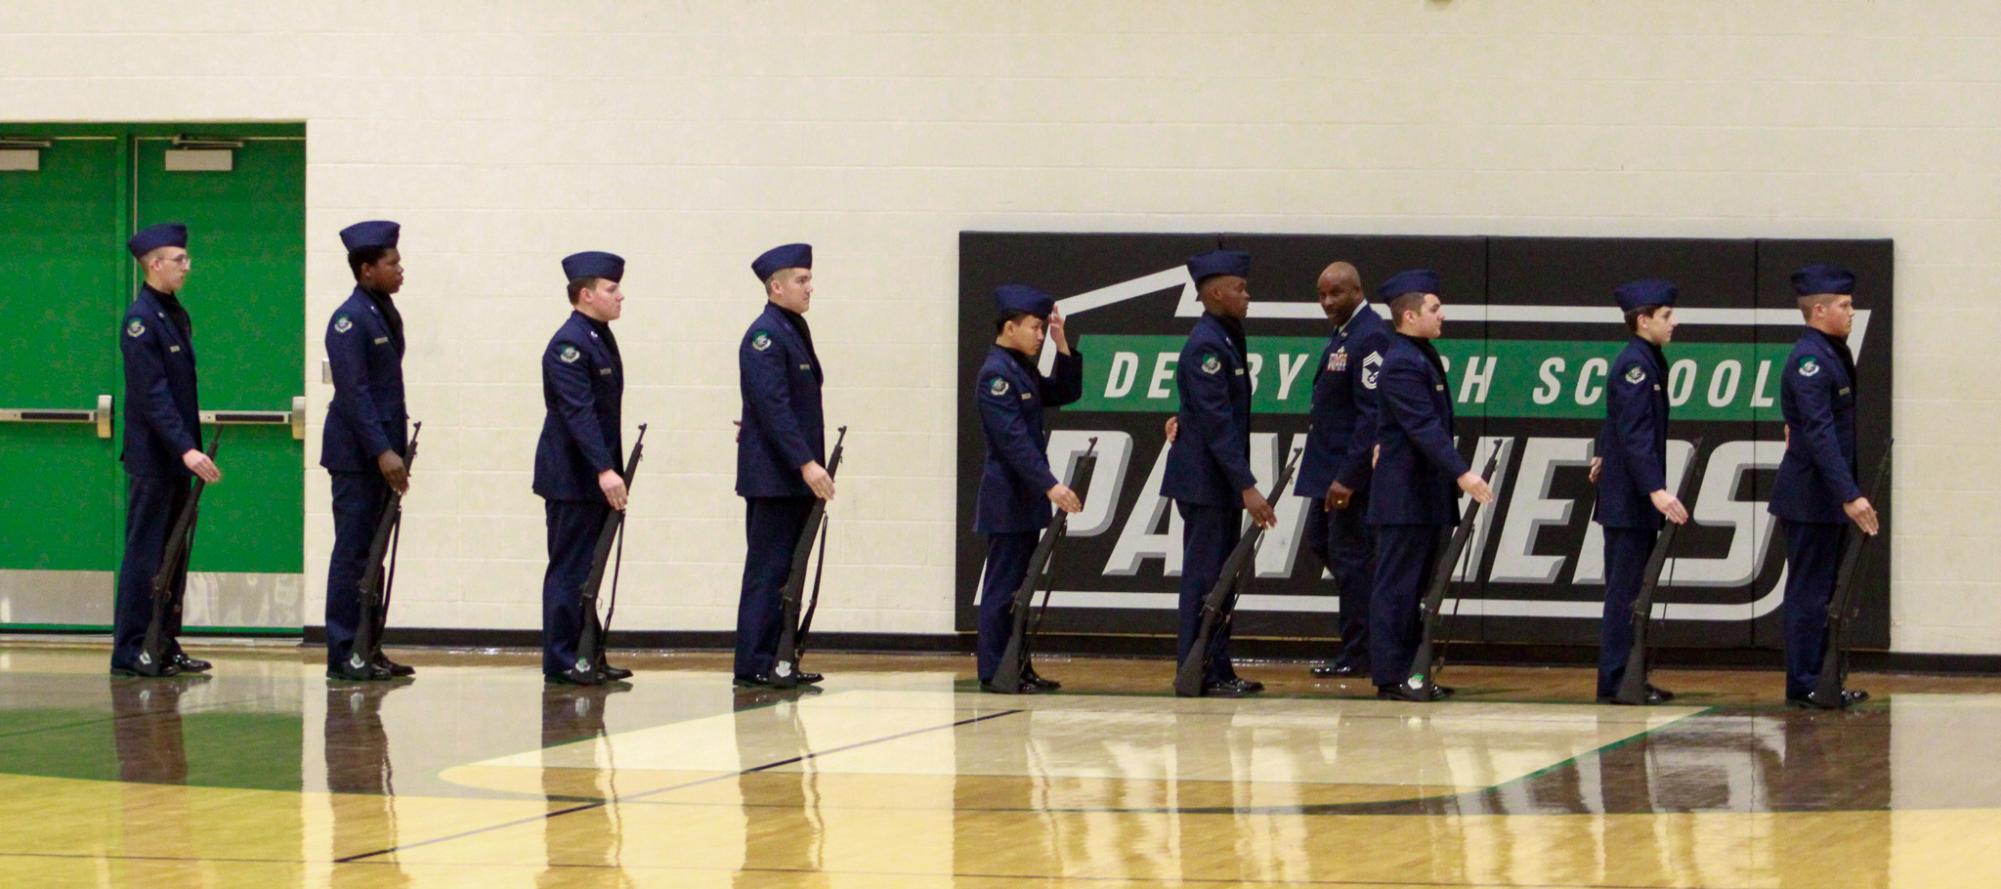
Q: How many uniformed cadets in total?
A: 9